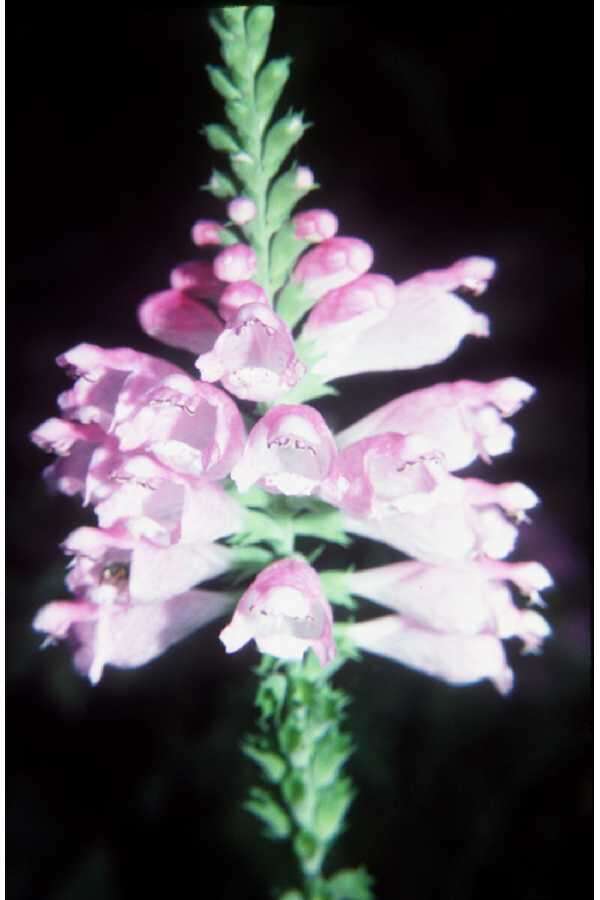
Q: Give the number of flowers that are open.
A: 15